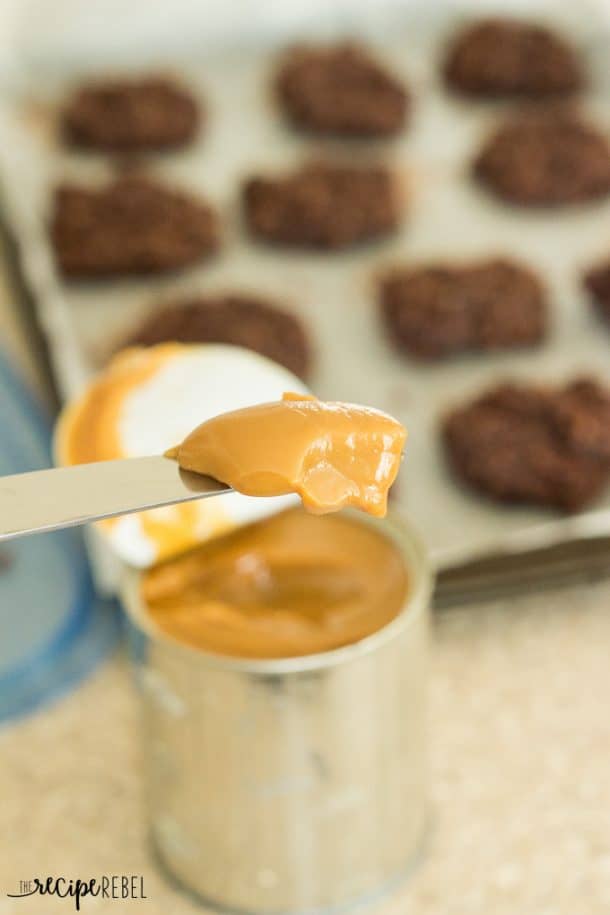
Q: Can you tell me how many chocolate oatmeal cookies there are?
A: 10